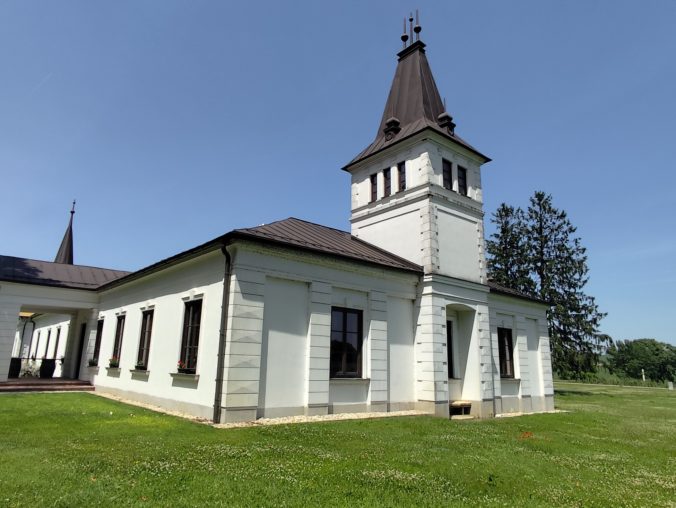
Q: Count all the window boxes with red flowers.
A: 2